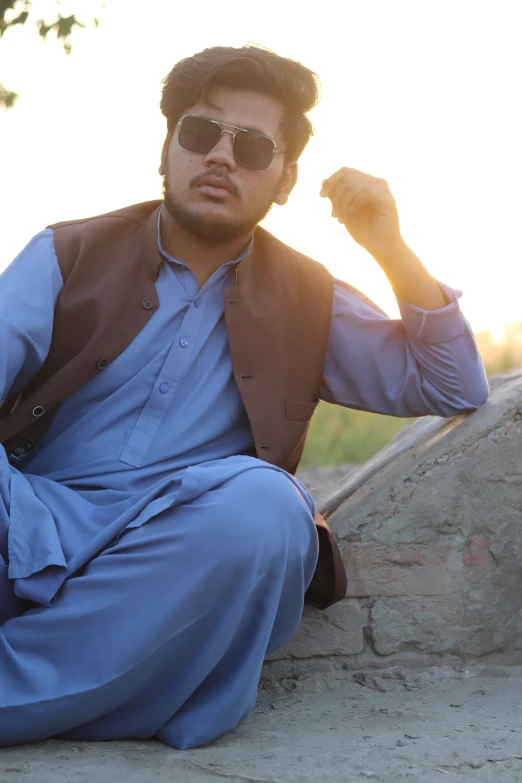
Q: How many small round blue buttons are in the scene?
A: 3